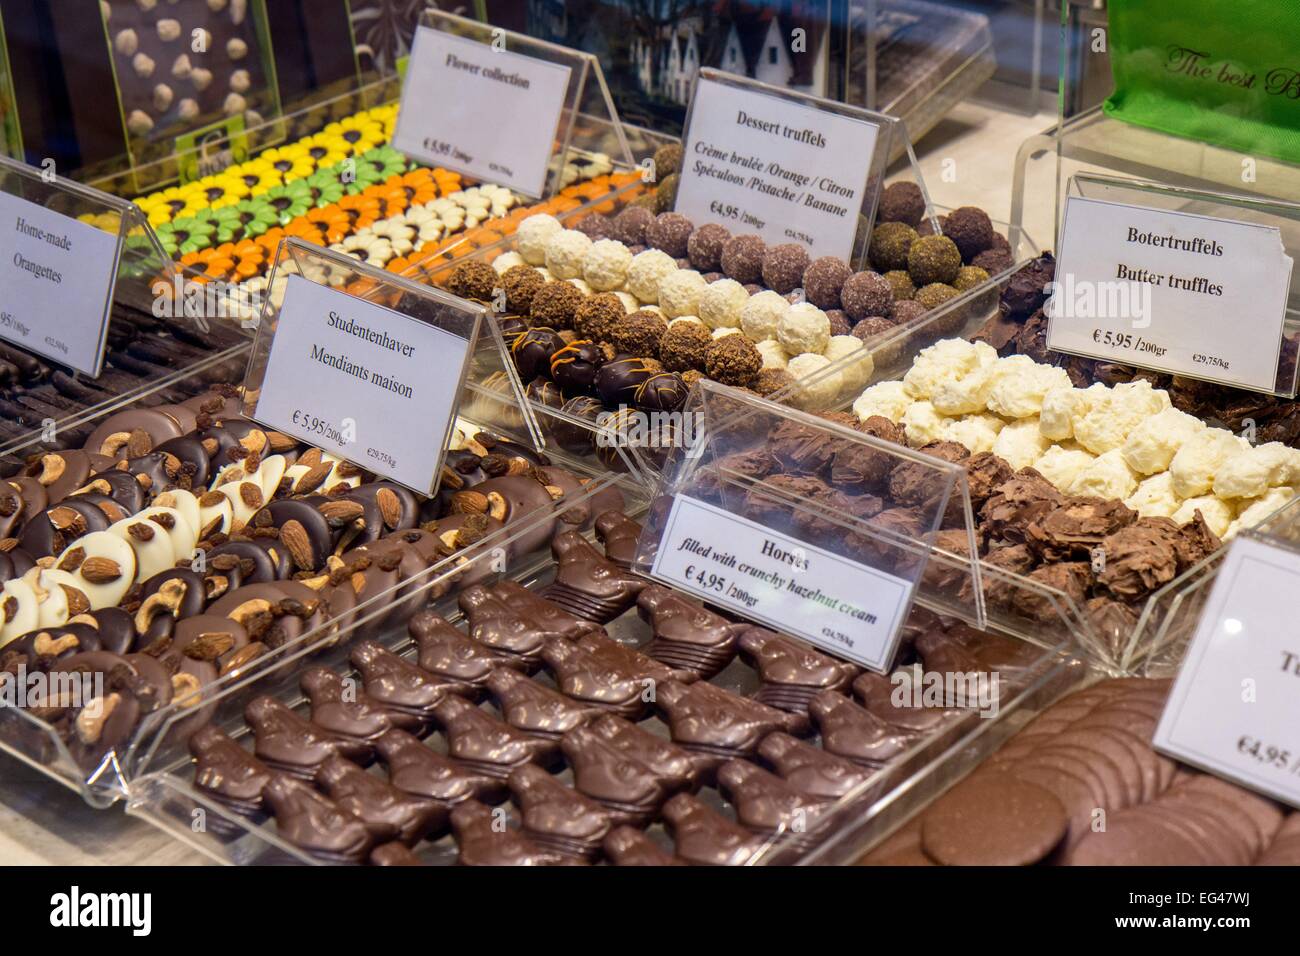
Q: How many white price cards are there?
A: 7